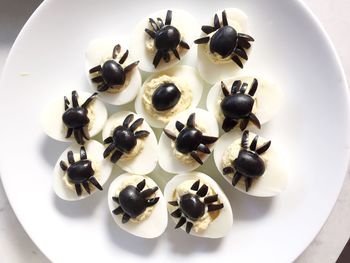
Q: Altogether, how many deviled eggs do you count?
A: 12